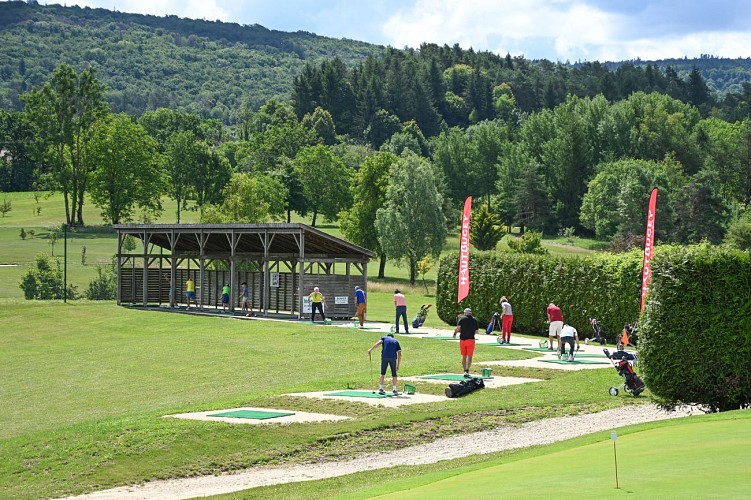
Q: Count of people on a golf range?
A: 12